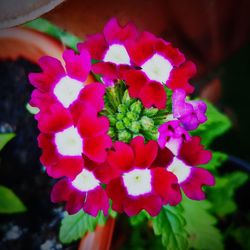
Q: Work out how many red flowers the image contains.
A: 7